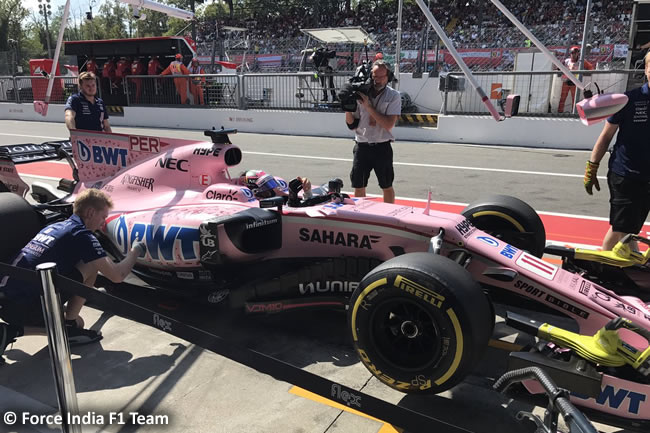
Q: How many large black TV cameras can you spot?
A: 2